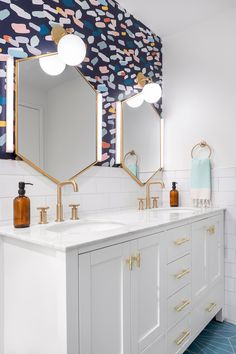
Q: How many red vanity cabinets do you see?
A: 0